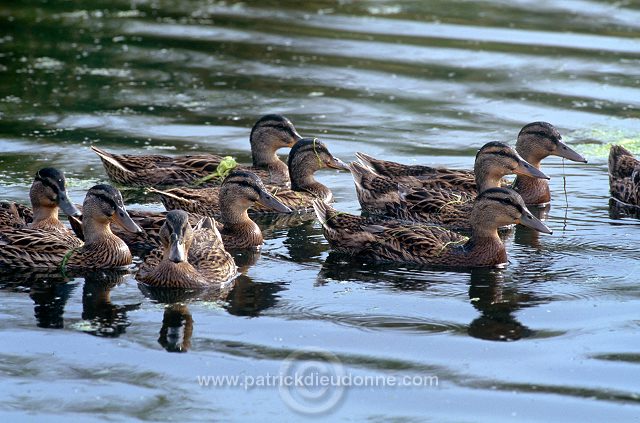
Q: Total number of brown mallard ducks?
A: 10